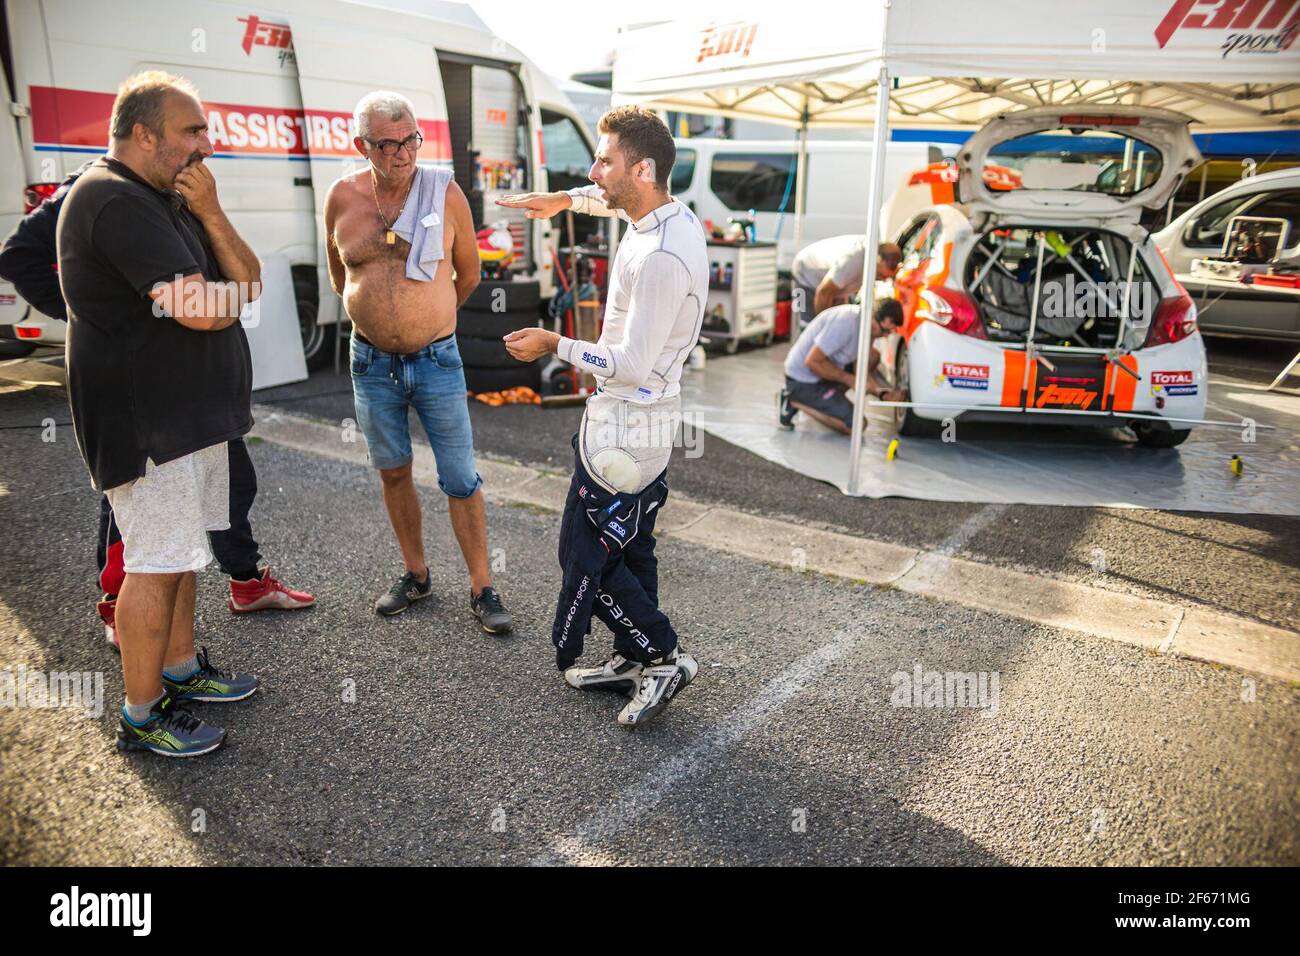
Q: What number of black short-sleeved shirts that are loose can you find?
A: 1